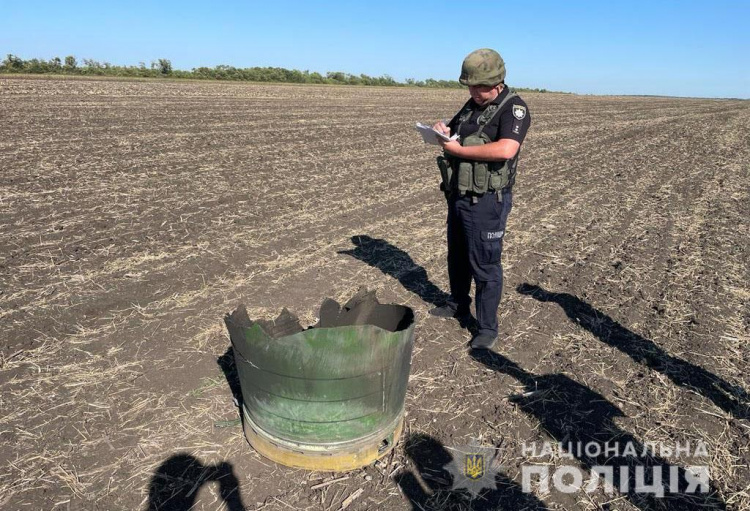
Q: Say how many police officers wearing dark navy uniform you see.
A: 1